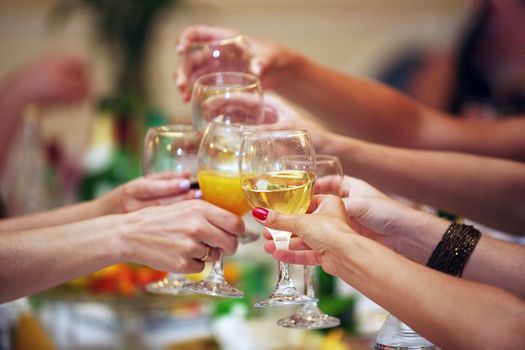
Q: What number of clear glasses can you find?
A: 6